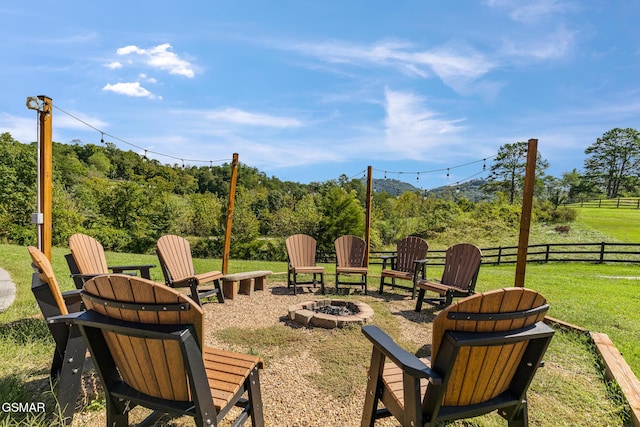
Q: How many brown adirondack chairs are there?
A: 9